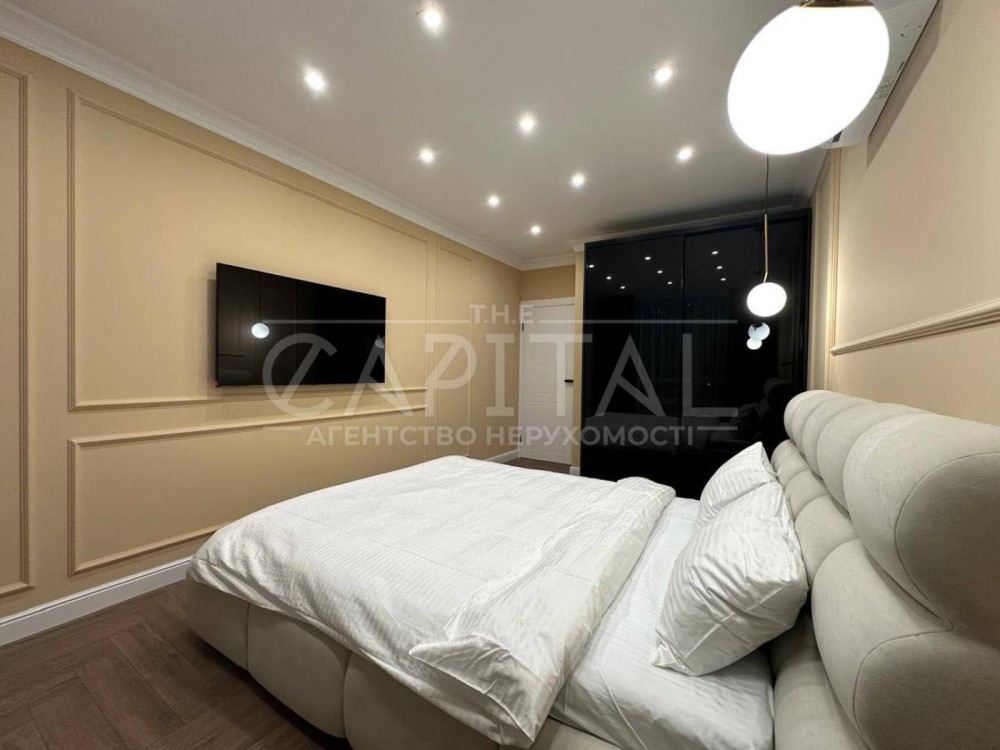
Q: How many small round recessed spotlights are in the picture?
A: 9